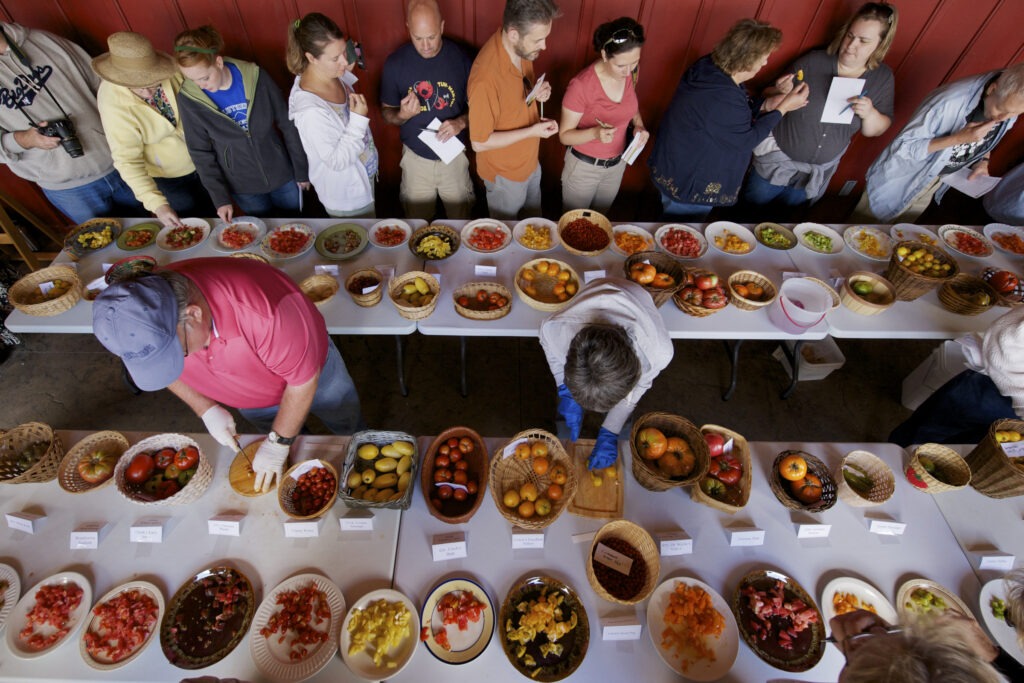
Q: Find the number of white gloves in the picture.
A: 2